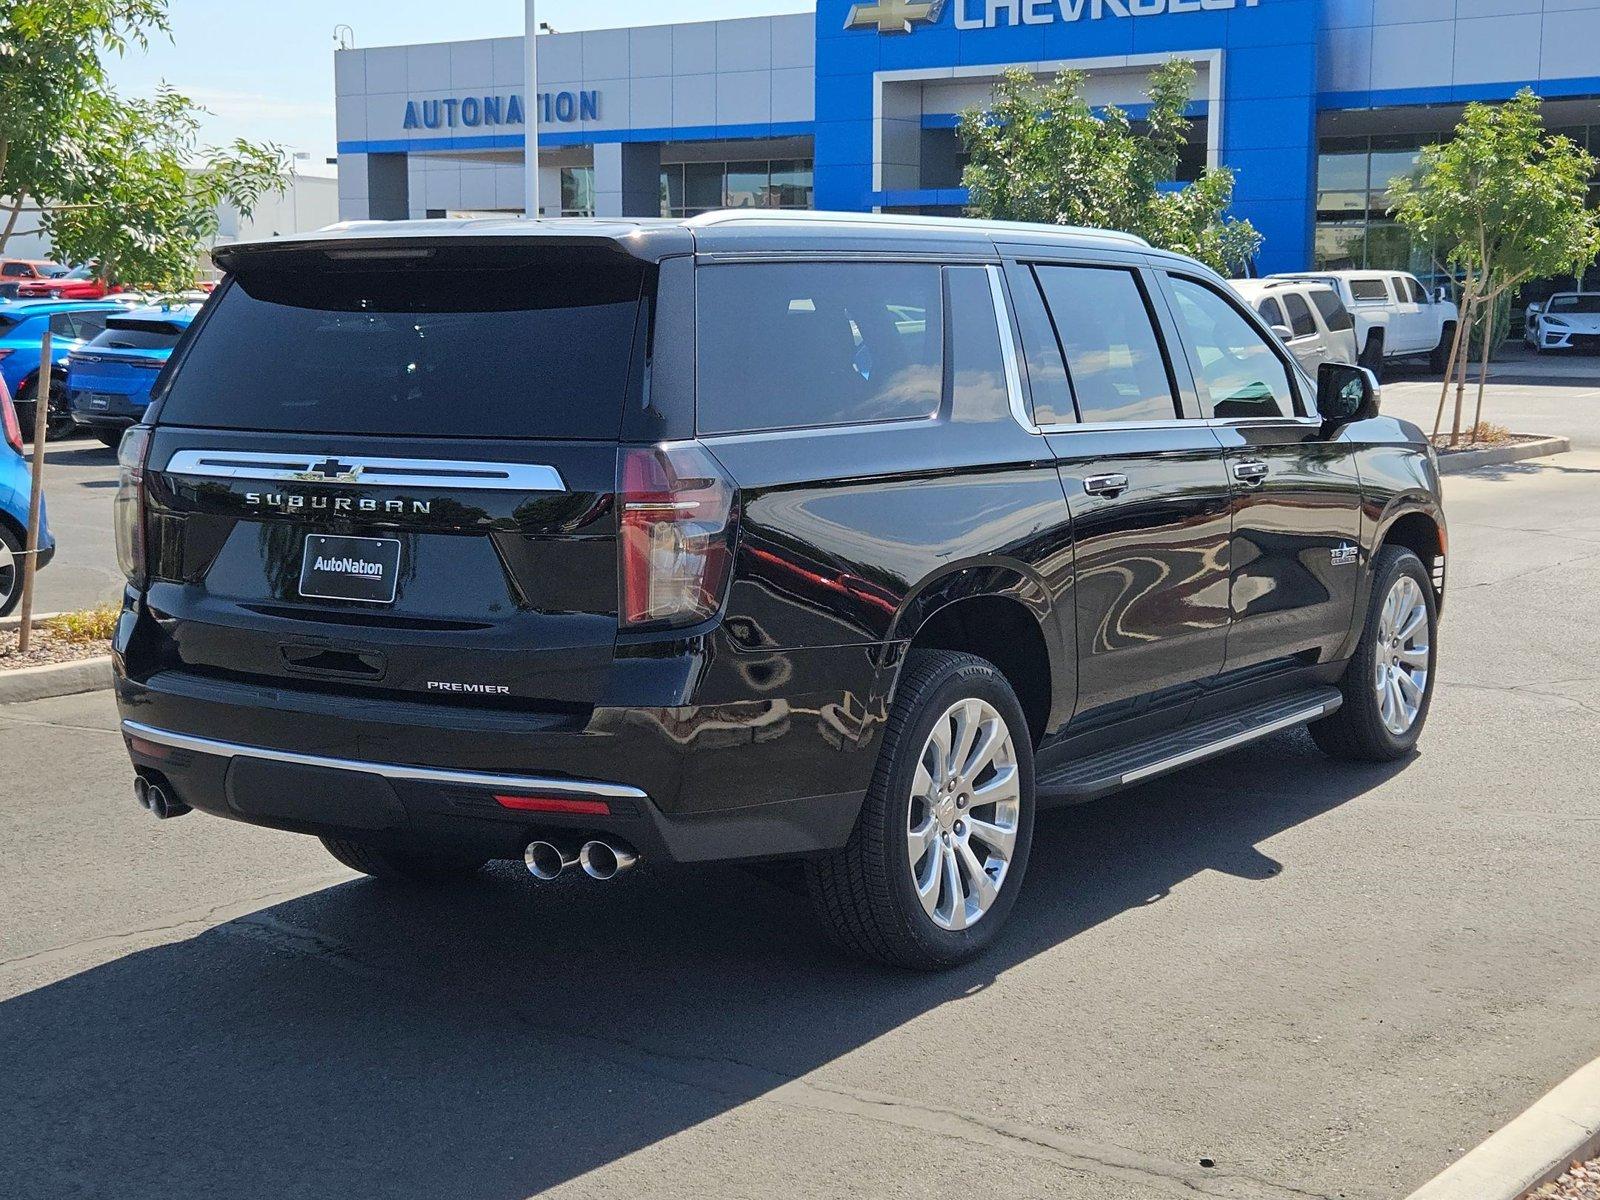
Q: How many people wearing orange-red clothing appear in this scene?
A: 0